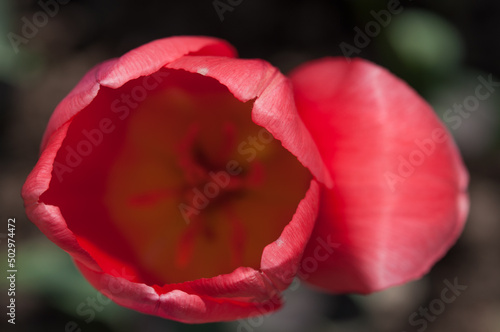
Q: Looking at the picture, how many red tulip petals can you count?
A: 6